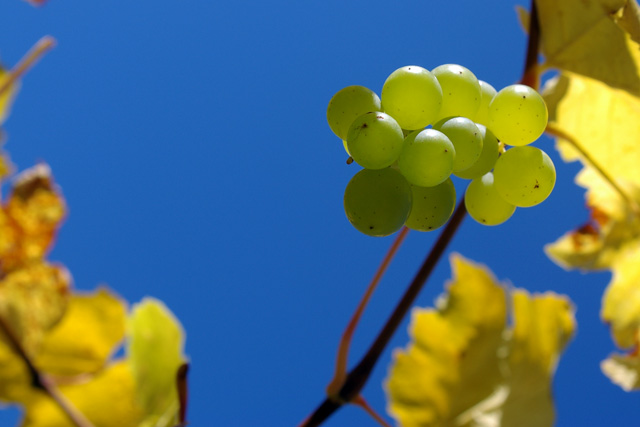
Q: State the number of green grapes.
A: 13